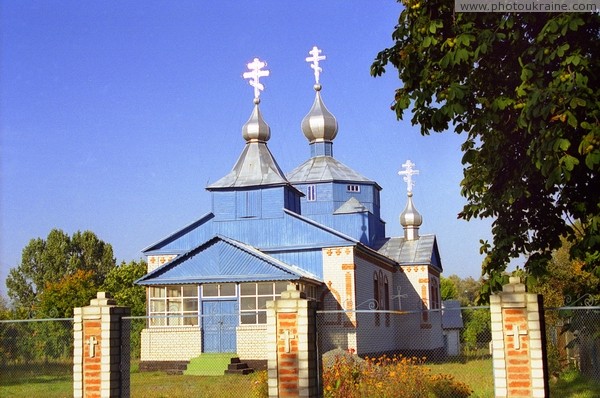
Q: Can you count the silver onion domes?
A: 3